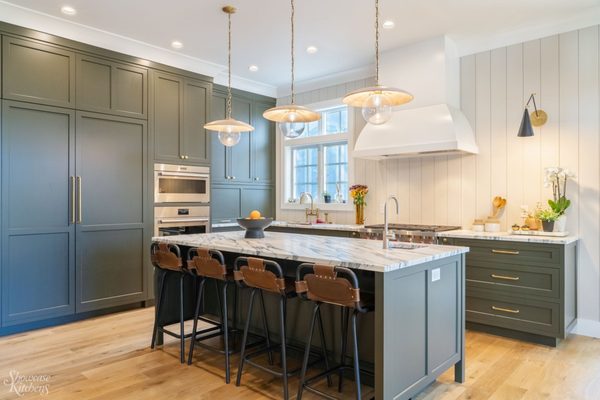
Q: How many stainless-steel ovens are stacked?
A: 2